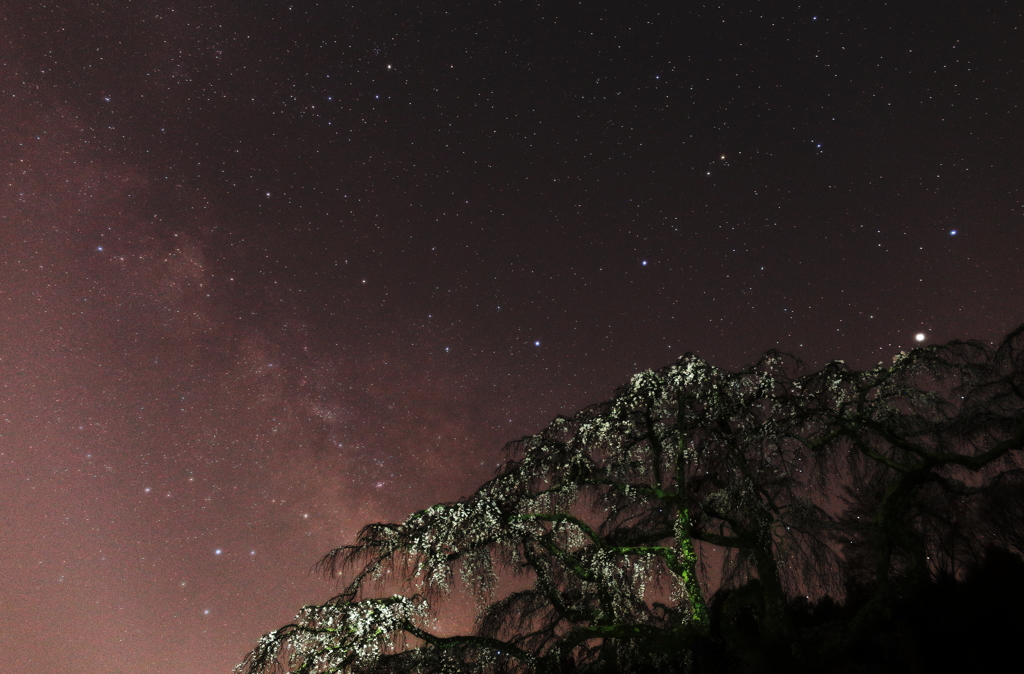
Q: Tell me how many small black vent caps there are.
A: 0